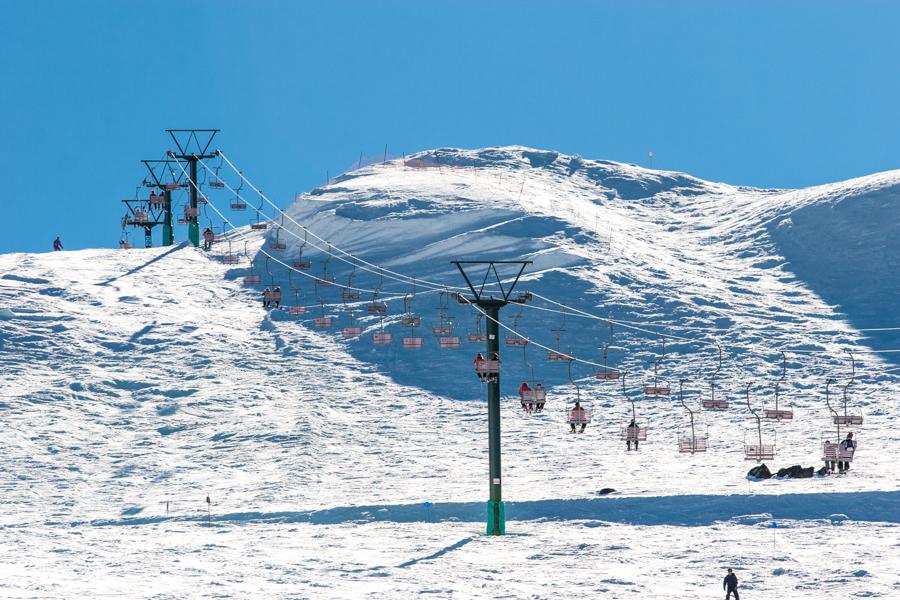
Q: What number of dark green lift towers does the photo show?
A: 4